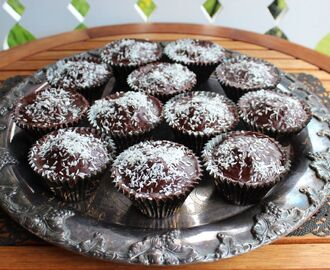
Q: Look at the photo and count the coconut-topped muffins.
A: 12